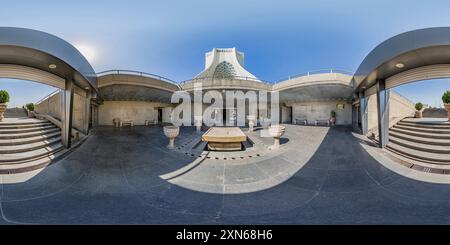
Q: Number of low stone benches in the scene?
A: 4